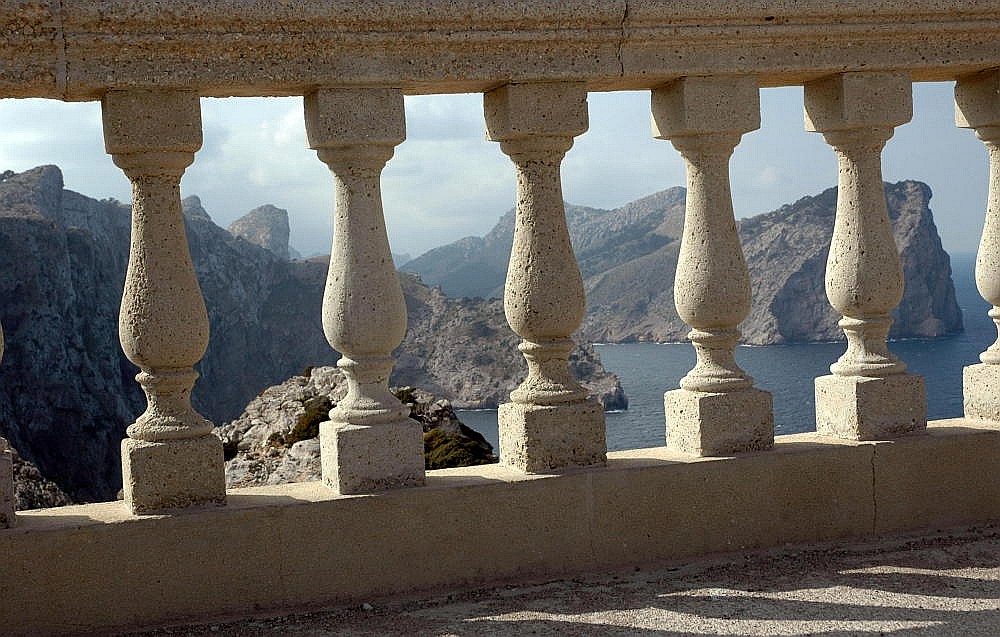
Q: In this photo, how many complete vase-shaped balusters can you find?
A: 5